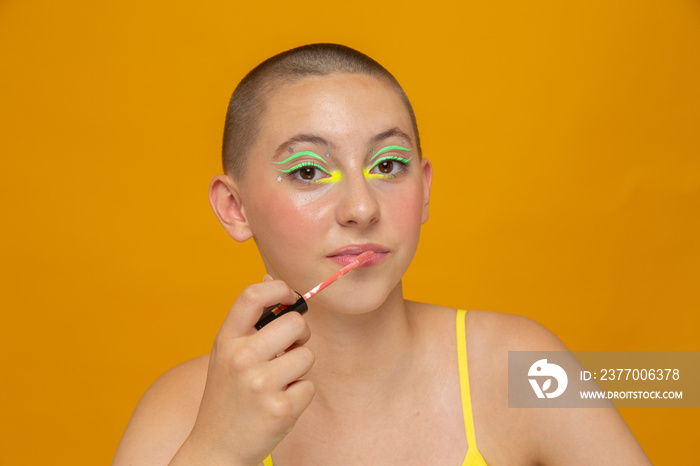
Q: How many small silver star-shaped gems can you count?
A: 6